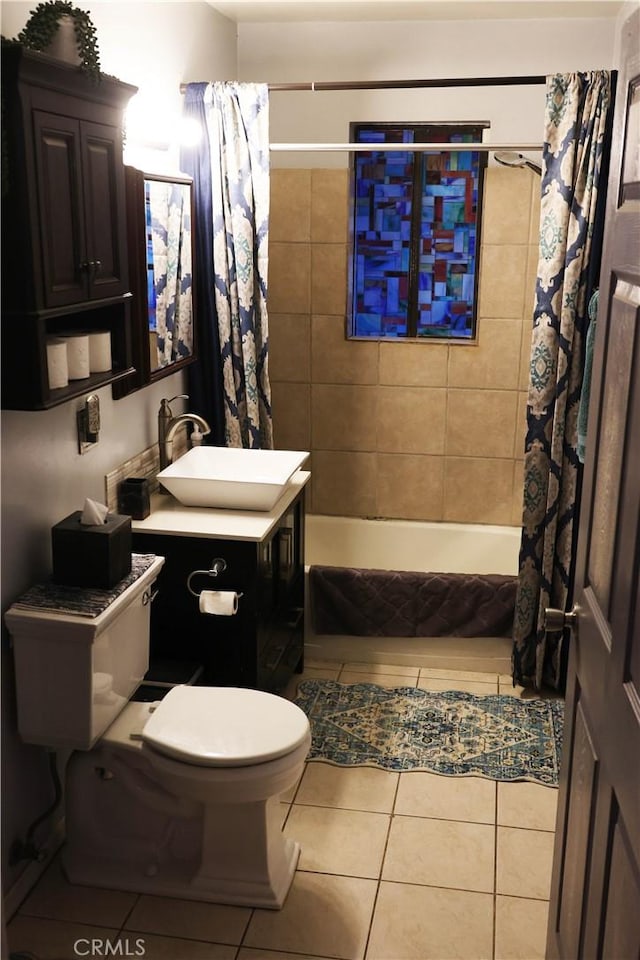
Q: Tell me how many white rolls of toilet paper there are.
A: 4